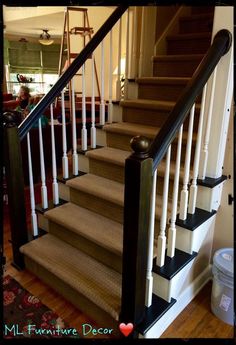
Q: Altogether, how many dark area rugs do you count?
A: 1